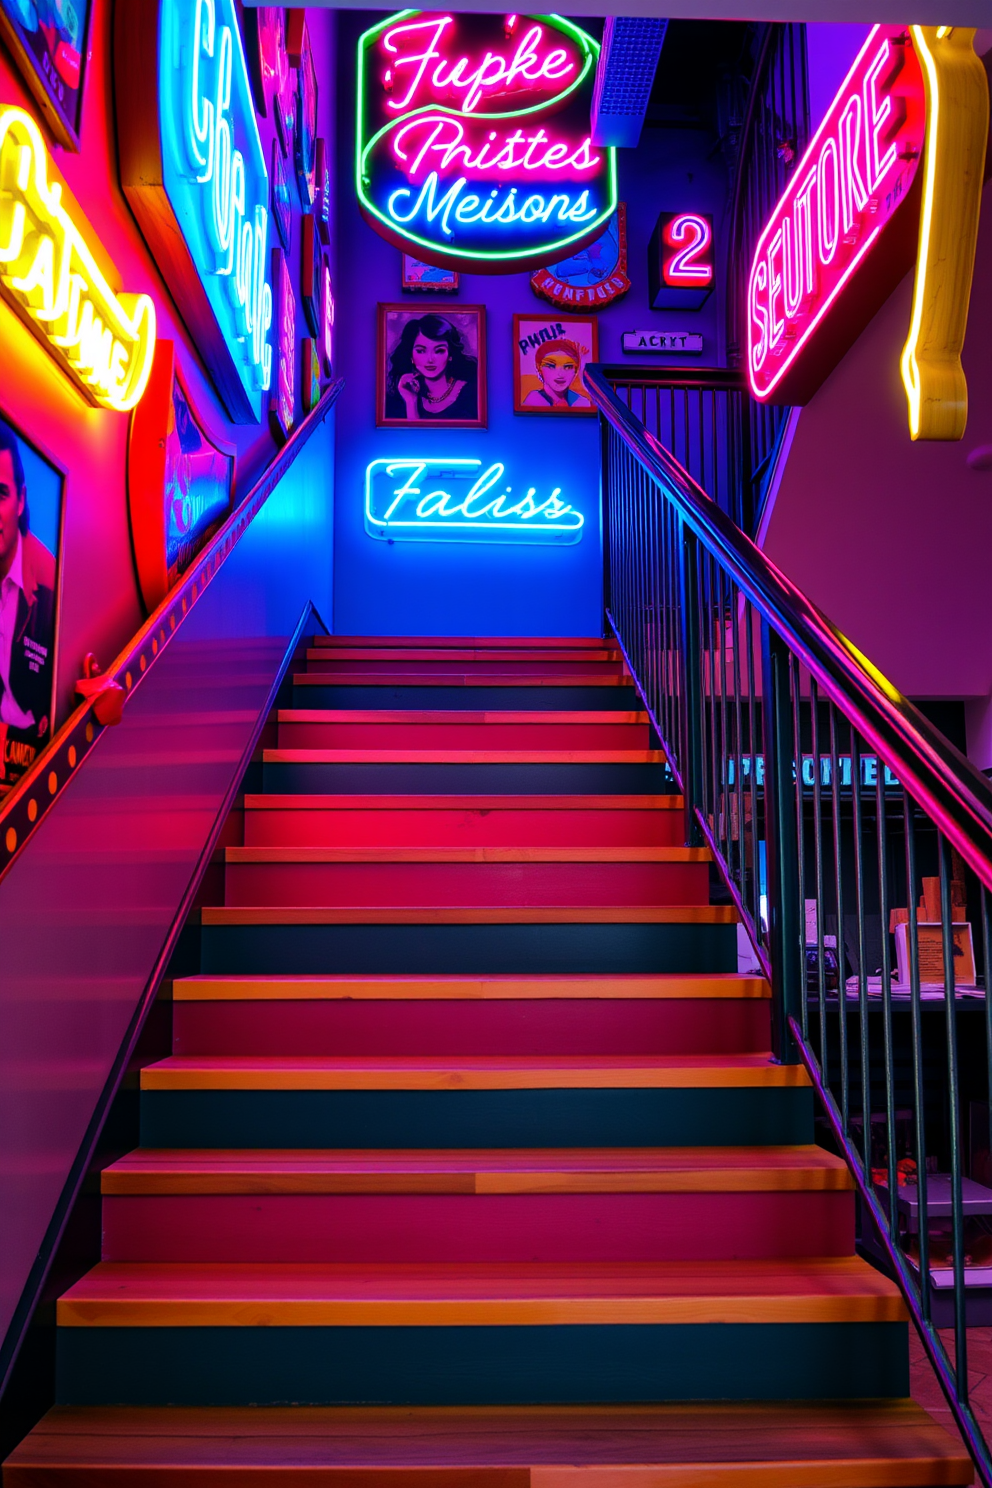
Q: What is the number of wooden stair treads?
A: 13